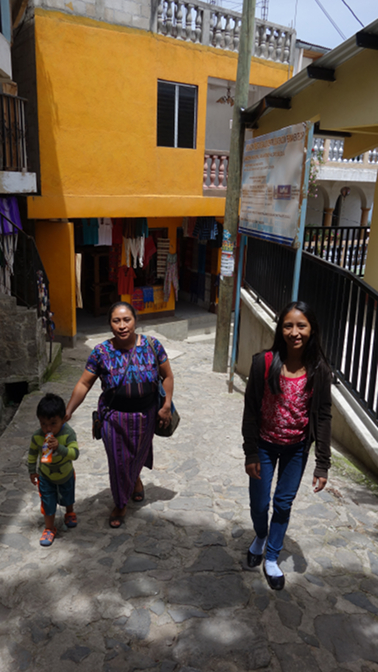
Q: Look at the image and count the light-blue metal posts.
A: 2